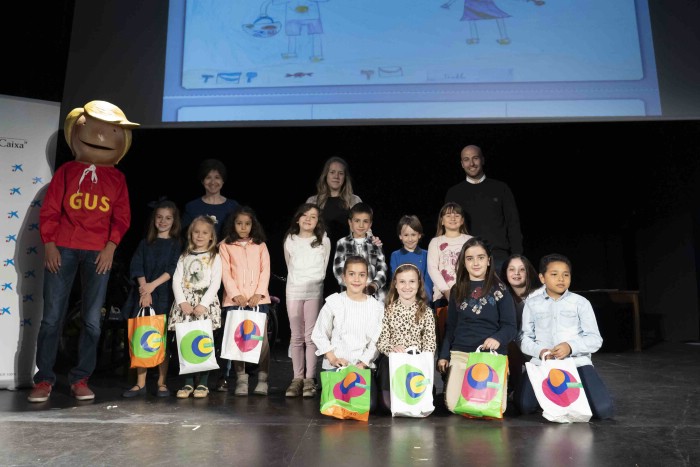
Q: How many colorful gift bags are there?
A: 7